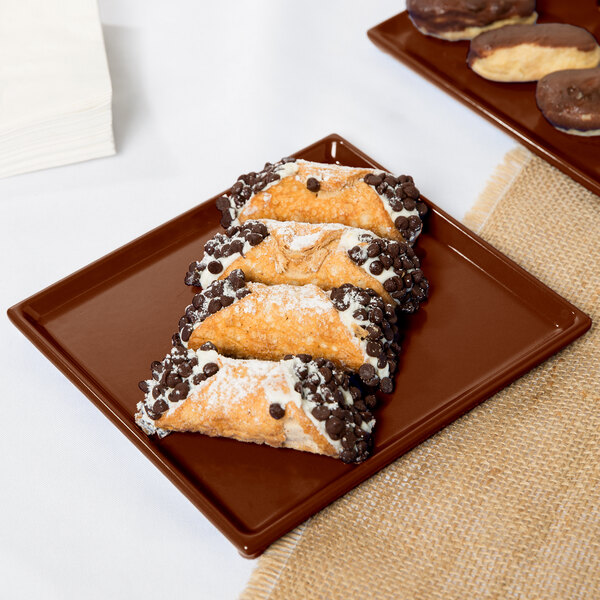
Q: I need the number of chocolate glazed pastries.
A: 3